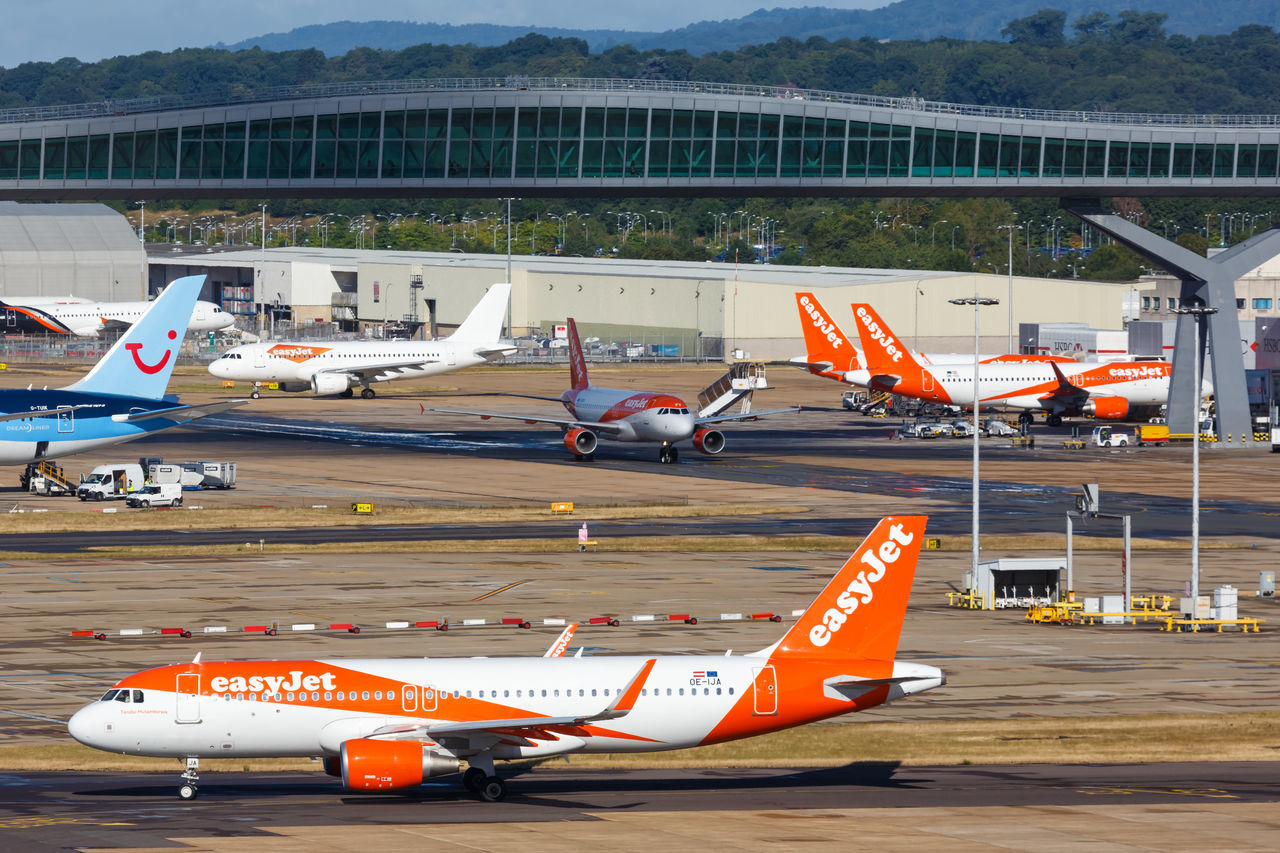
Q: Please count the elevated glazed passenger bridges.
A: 1